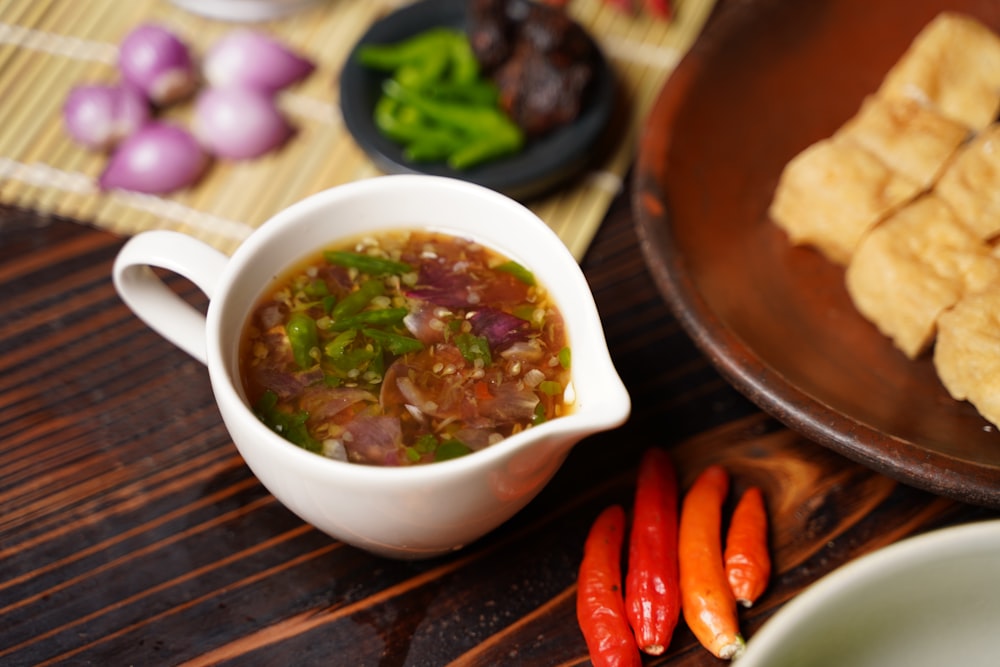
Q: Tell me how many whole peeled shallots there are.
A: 5